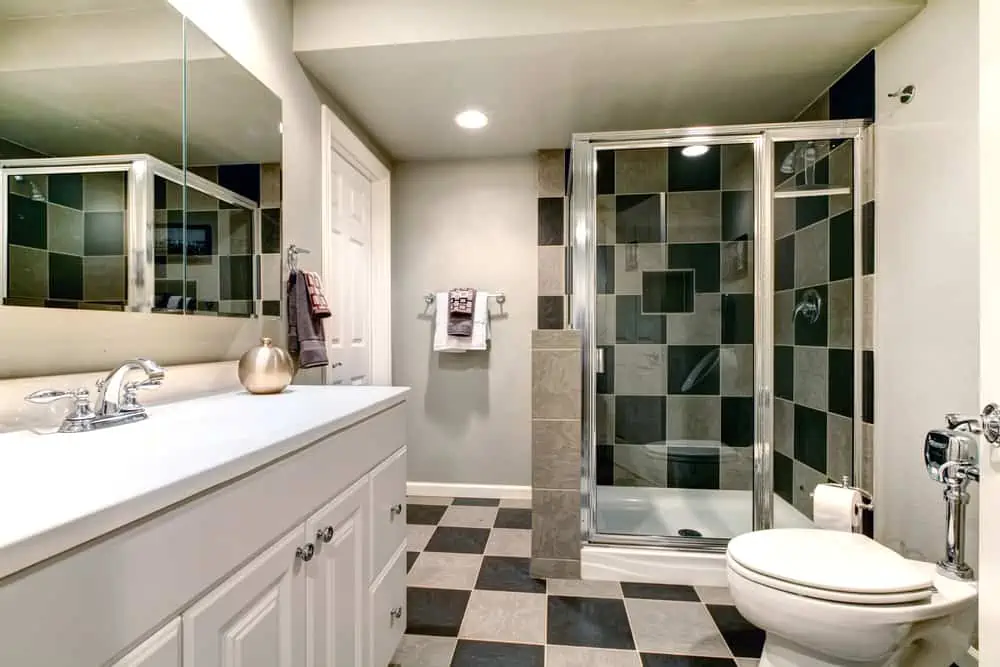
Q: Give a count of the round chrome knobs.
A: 4